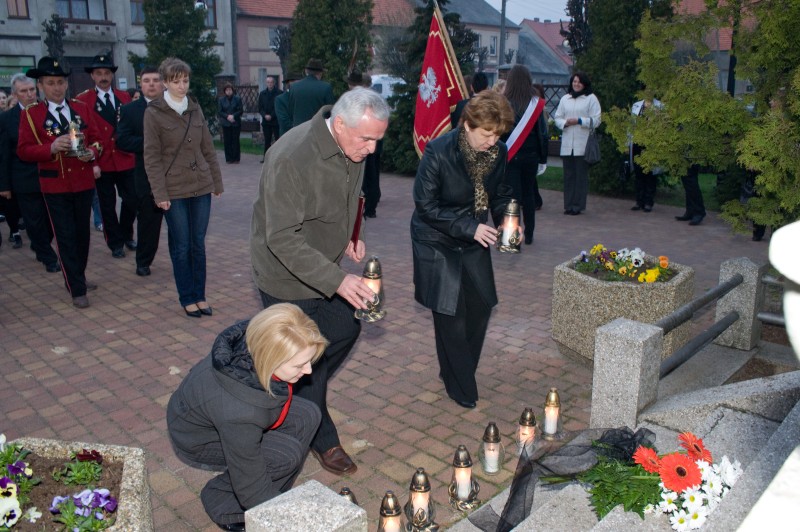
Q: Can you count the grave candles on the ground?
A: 7